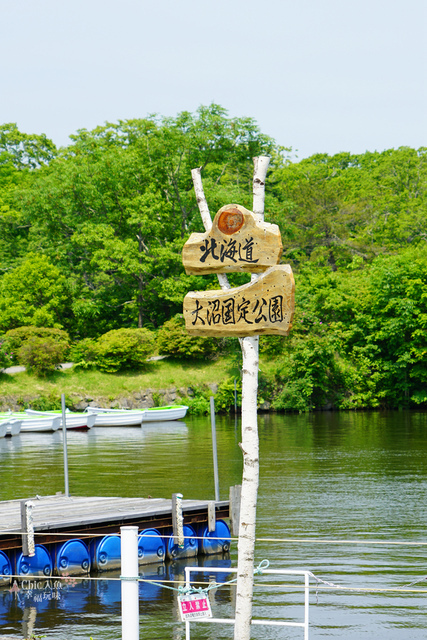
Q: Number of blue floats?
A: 7